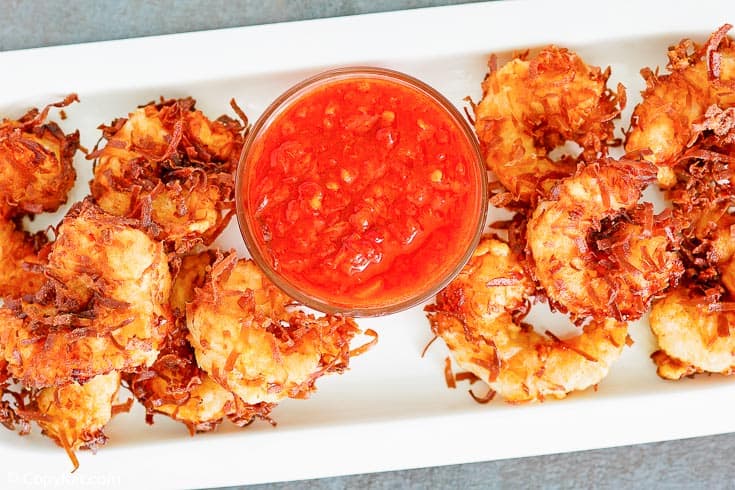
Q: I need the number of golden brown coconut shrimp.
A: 11